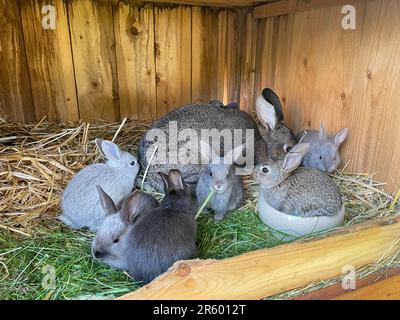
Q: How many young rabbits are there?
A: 6